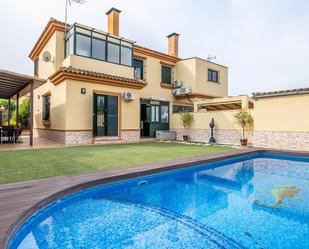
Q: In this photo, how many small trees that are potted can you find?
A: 2